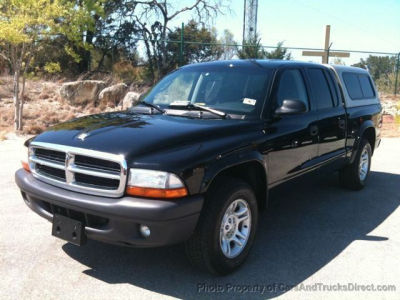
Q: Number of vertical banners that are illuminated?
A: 0